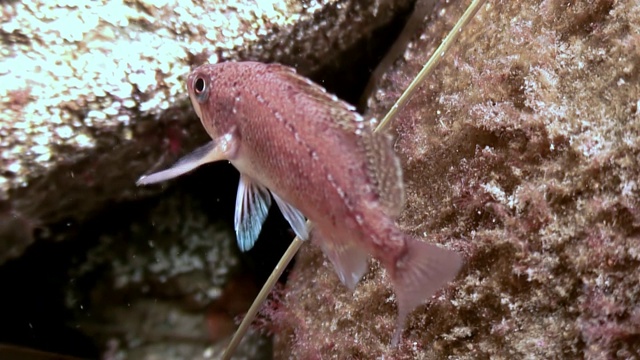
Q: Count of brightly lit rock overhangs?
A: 1